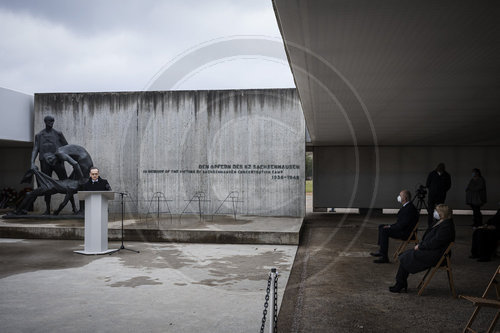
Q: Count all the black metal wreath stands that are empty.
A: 4